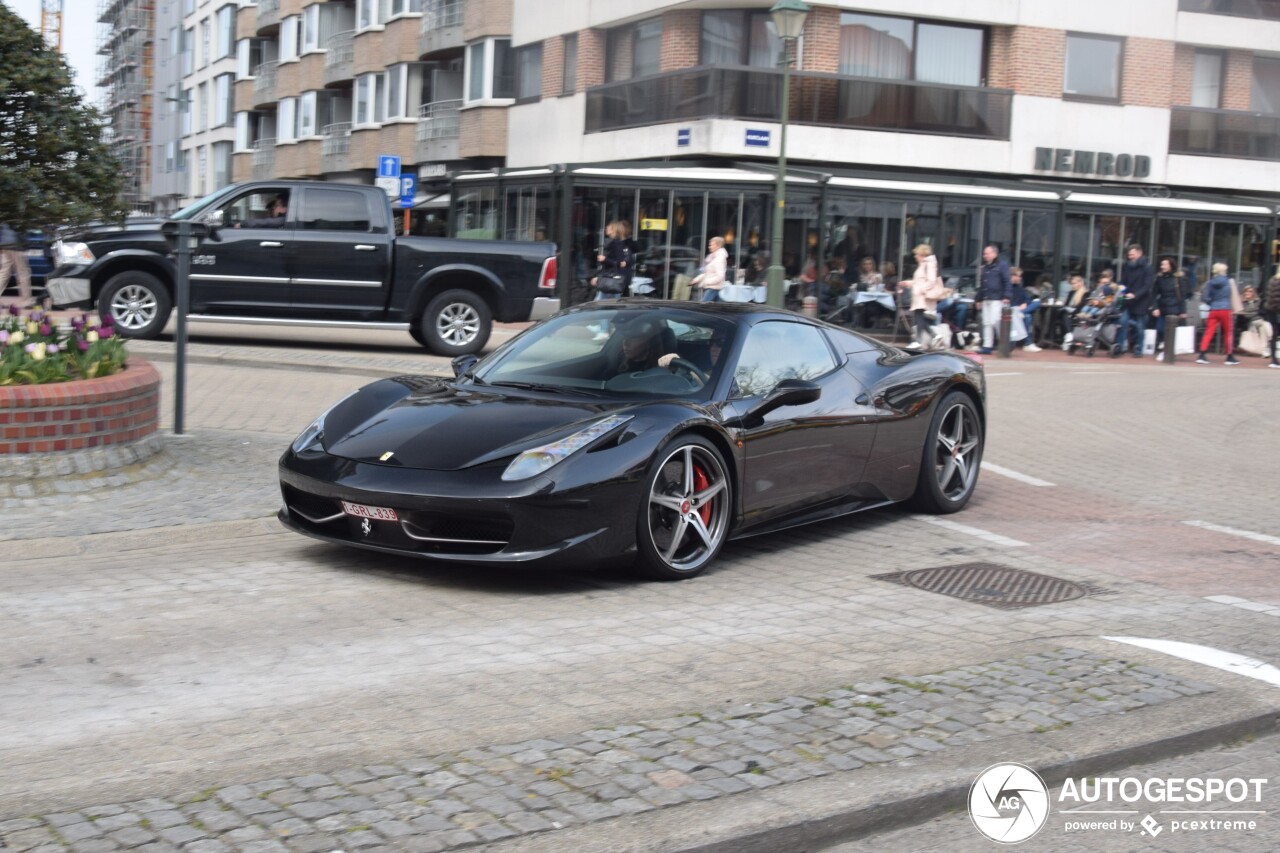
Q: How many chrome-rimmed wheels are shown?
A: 4